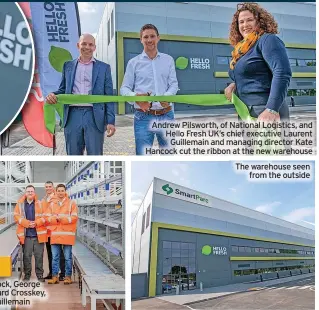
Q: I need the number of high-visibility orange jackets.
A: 3